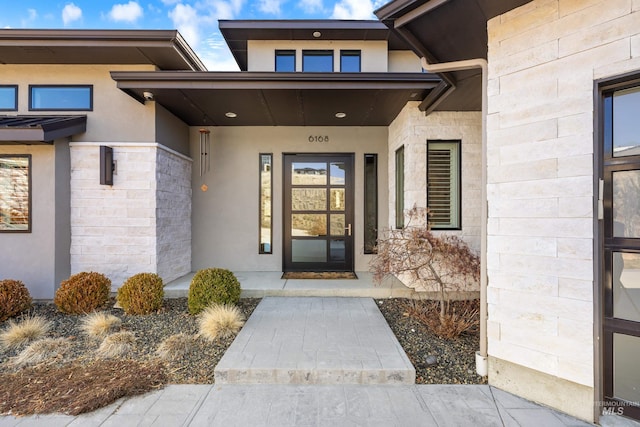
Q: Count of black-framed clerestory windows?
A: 5